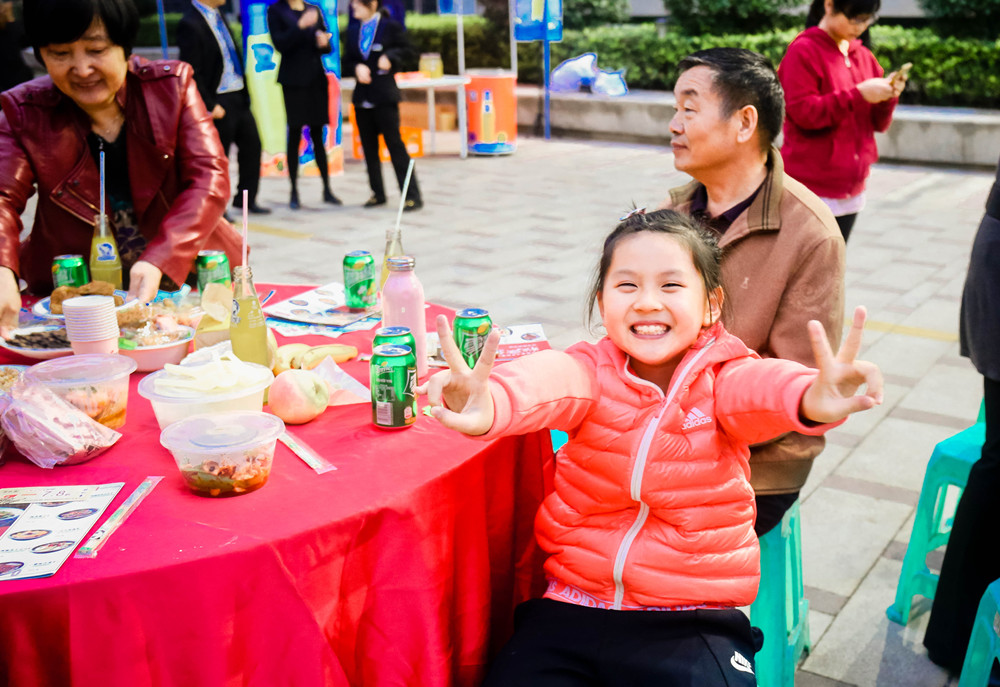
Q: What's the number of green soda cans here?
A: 6